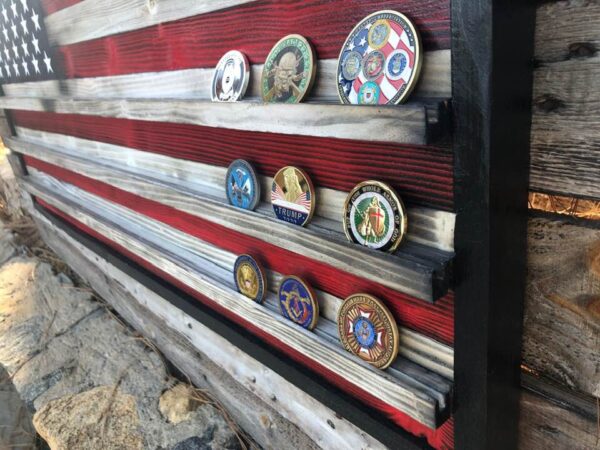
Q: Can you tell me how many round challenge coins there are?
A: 9